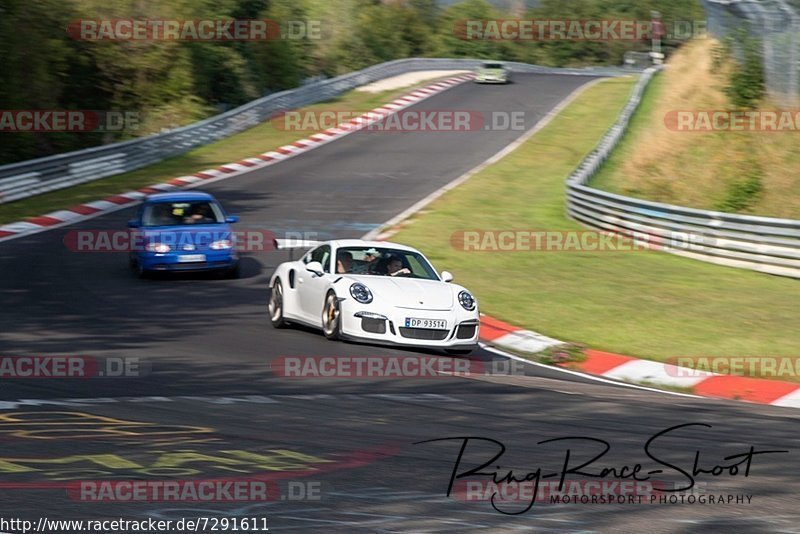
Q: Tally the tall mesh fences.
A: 1